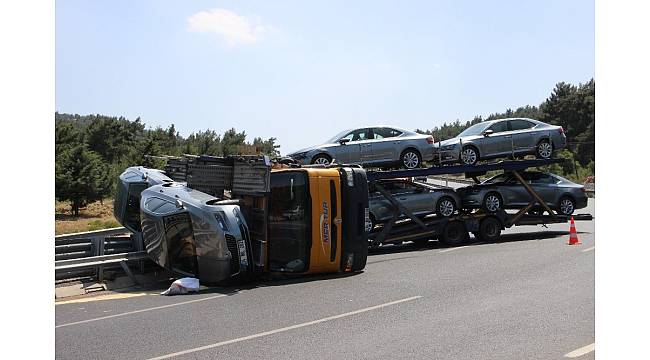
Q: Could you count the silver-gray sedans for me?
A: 6